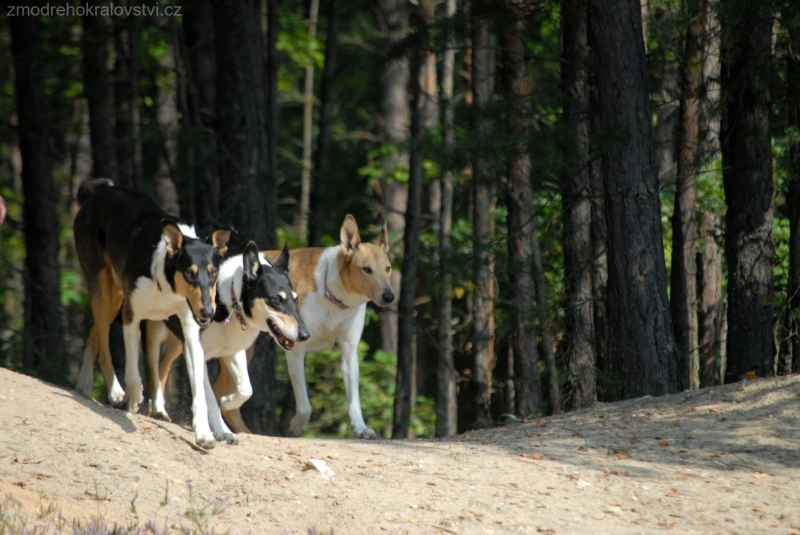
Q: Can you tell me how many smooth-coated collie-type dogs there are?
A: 3